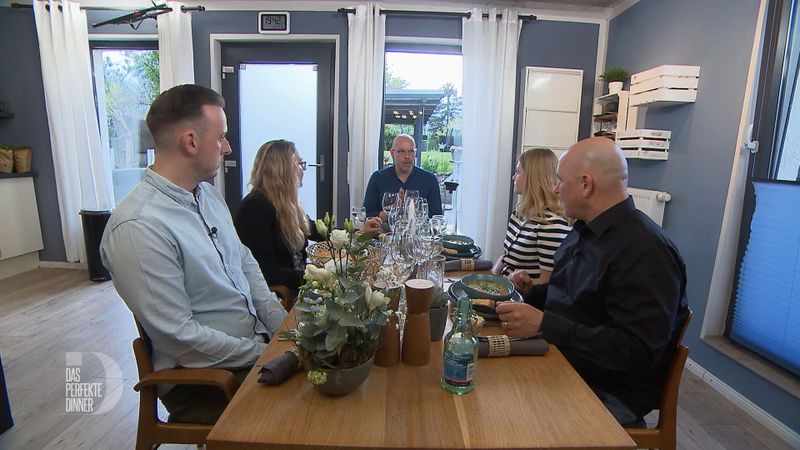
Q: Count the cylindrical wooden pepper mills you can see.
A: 2